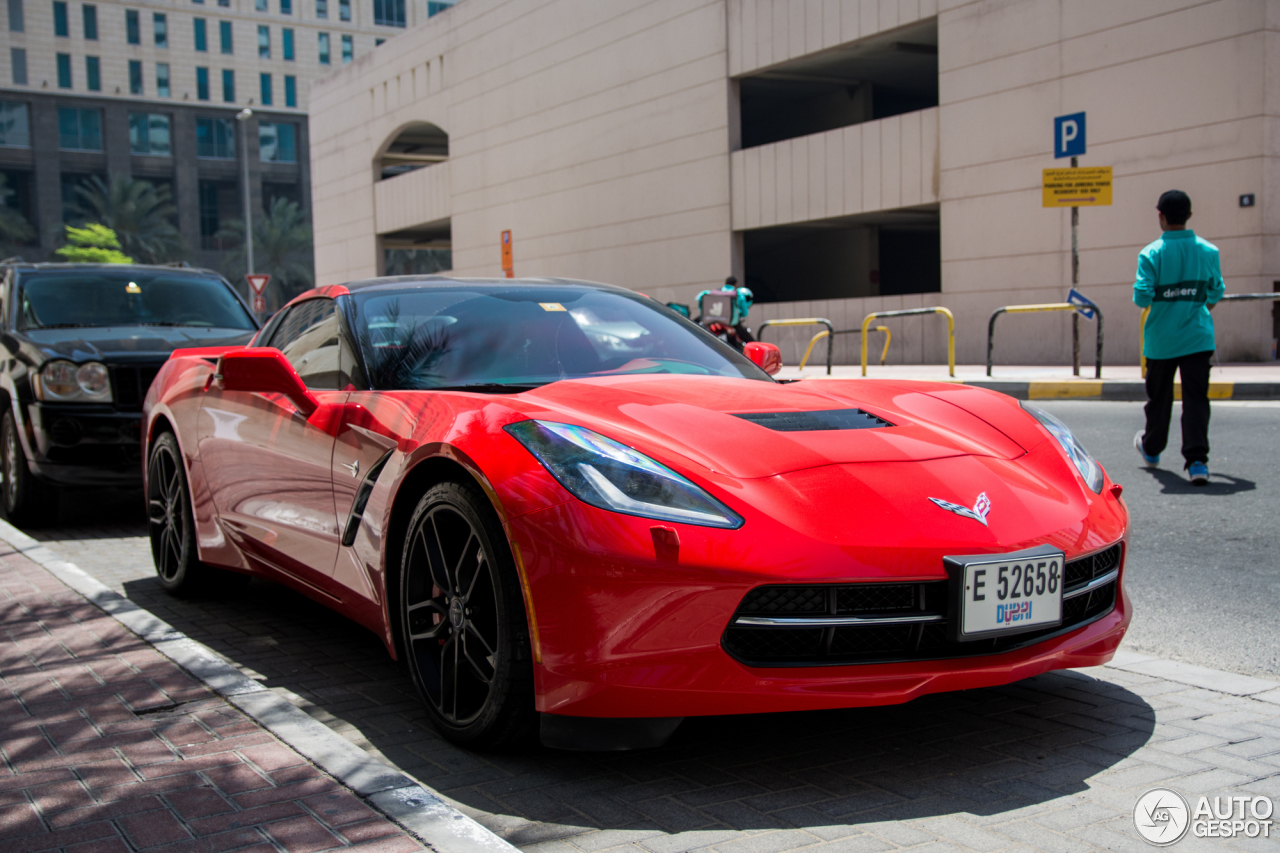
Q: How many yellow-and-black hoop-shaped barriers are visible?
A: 5